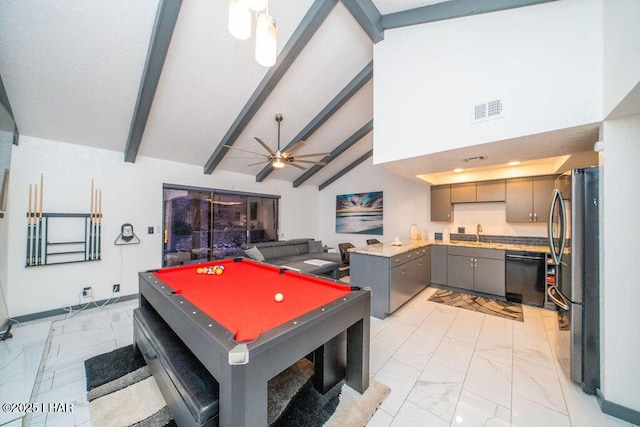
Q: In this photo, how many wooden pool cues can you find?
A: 6